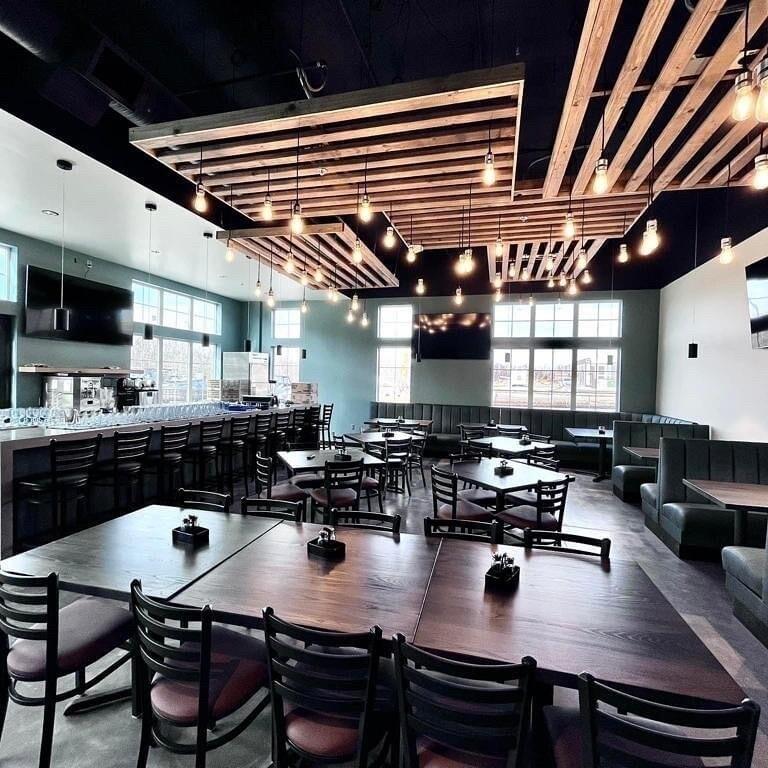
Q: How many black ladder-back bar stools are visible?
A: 10